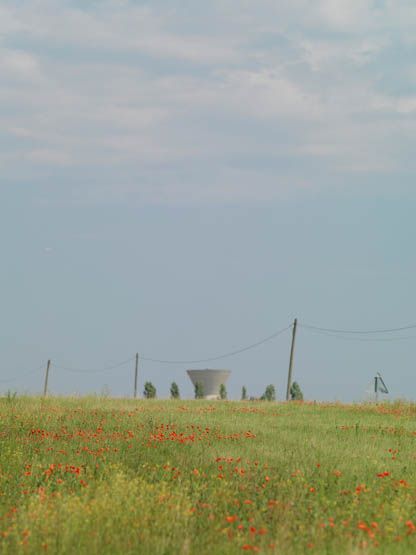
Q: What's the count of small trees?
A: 7